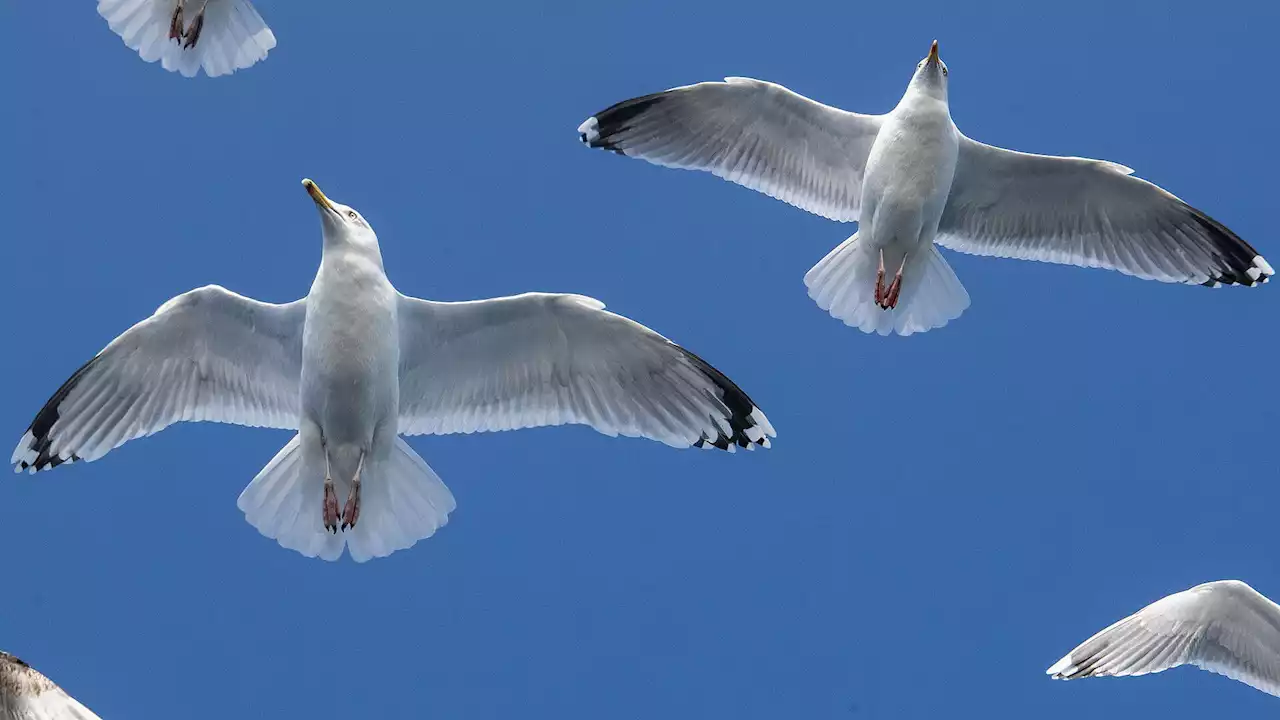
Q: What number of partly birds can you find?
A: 3